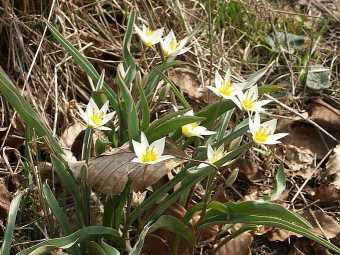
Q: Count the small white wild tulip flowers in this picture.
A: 9